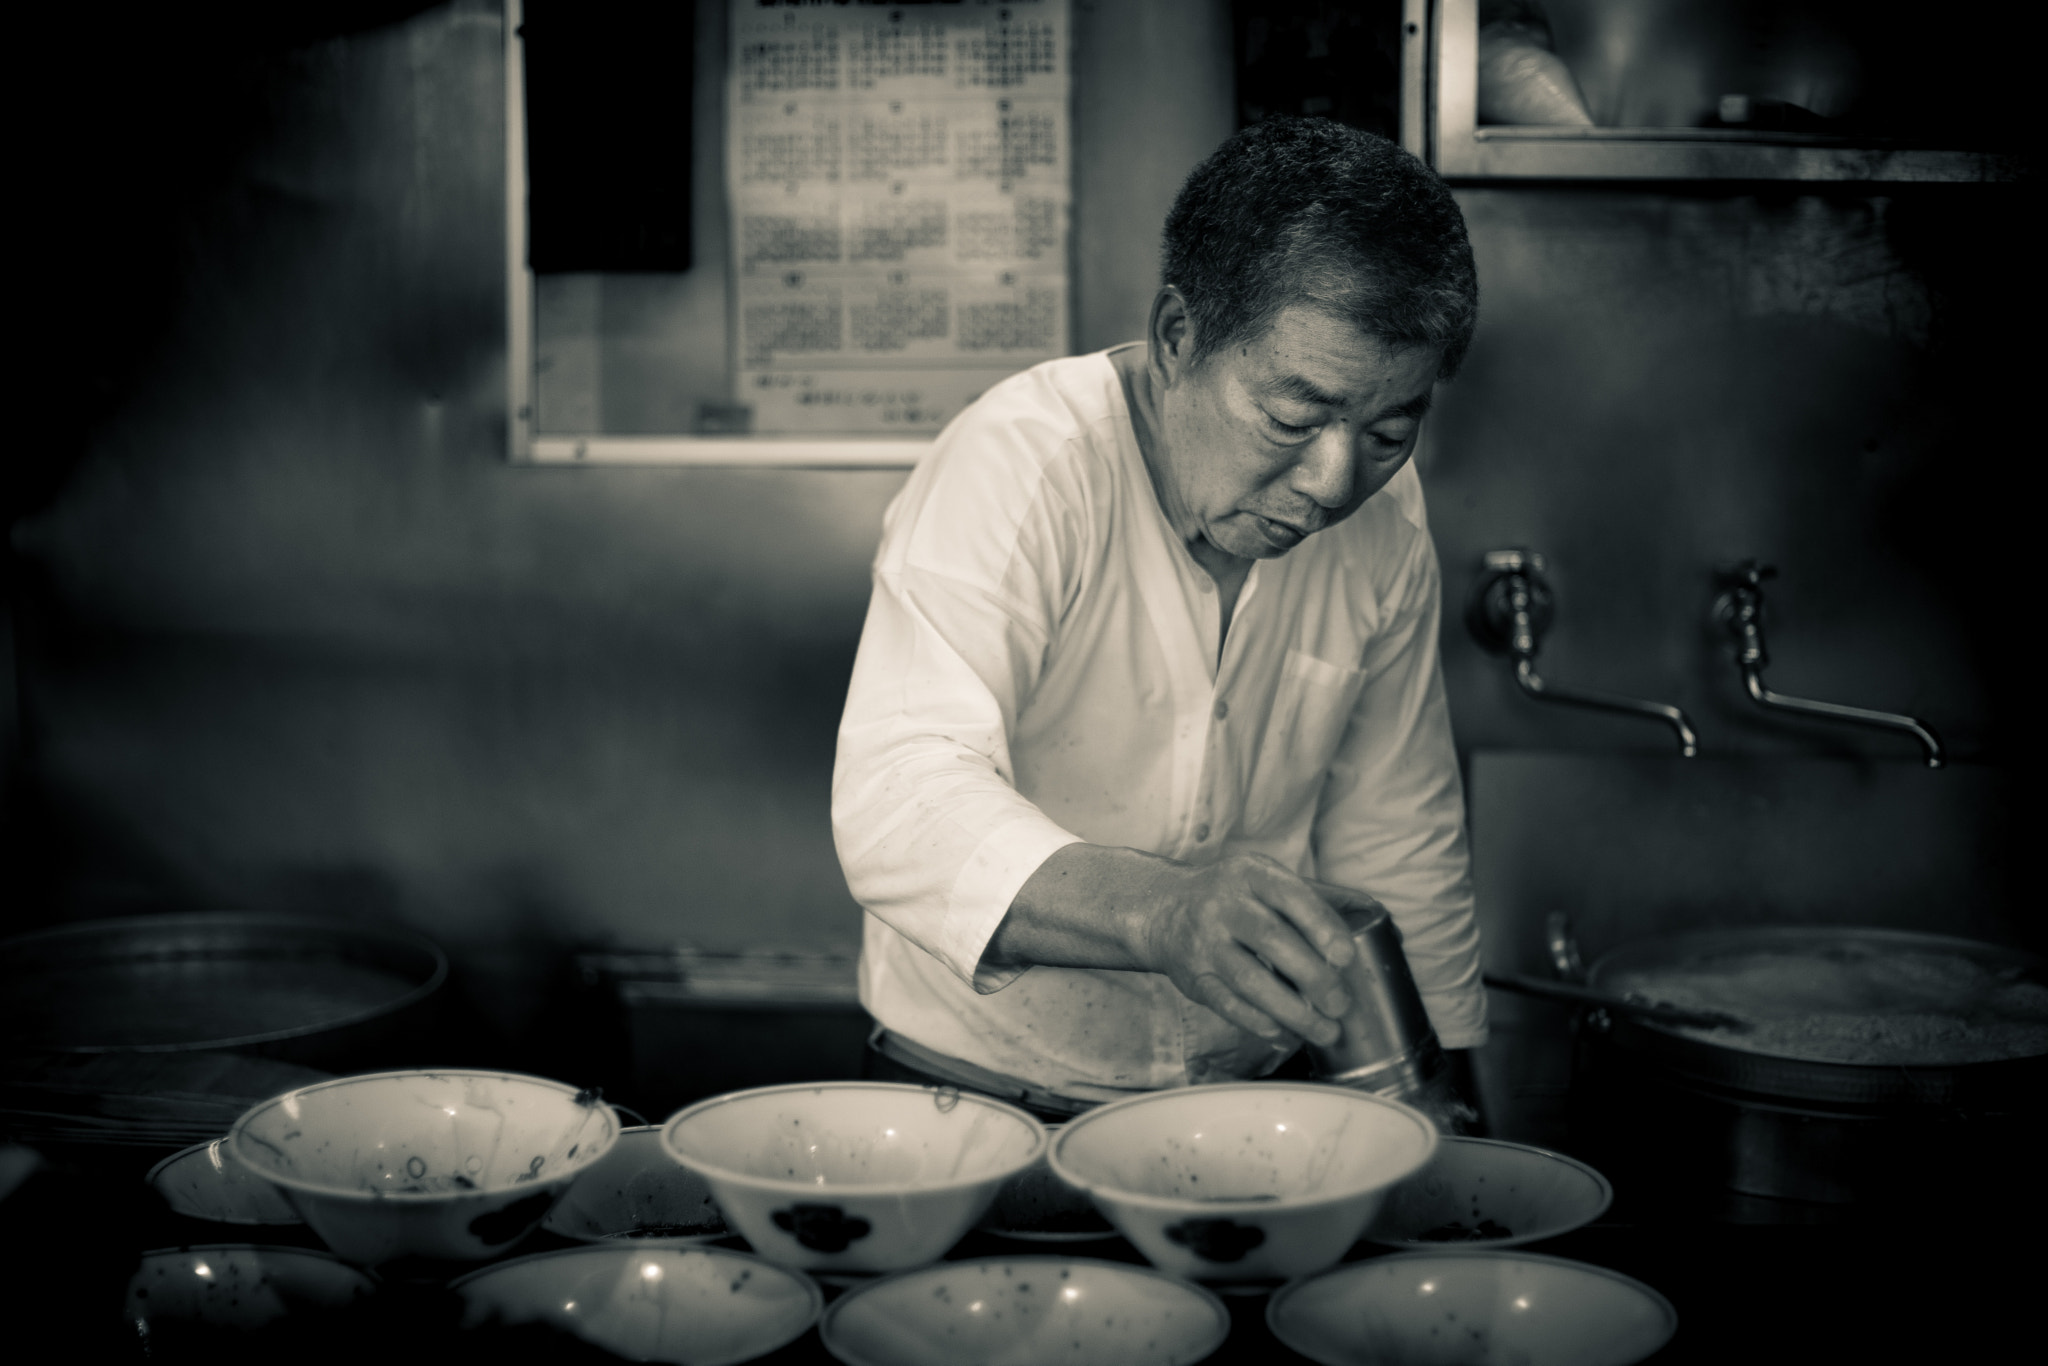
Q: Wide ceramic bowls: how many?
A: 11